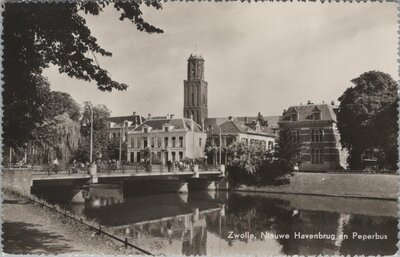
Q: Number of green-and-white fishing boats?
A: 0